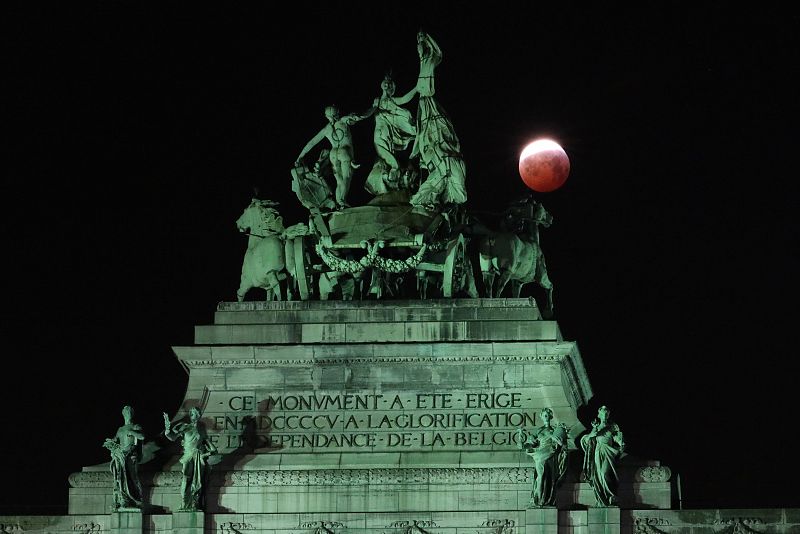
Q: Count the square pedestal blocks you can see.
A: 4